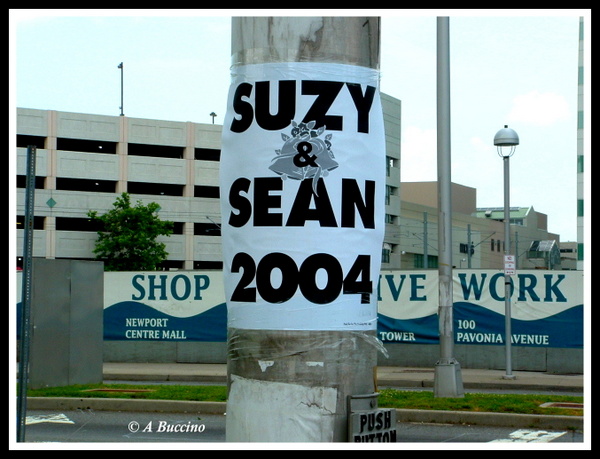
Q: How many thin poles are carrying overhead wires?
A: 3